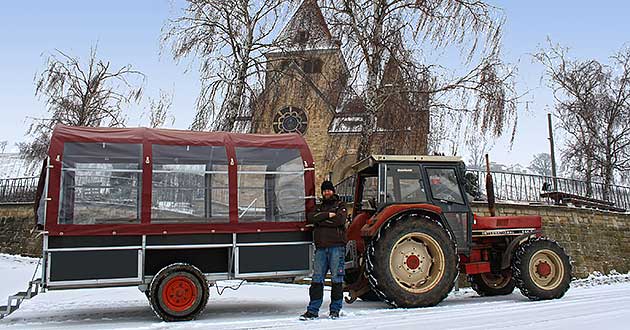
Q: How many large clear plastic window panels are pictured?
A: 3